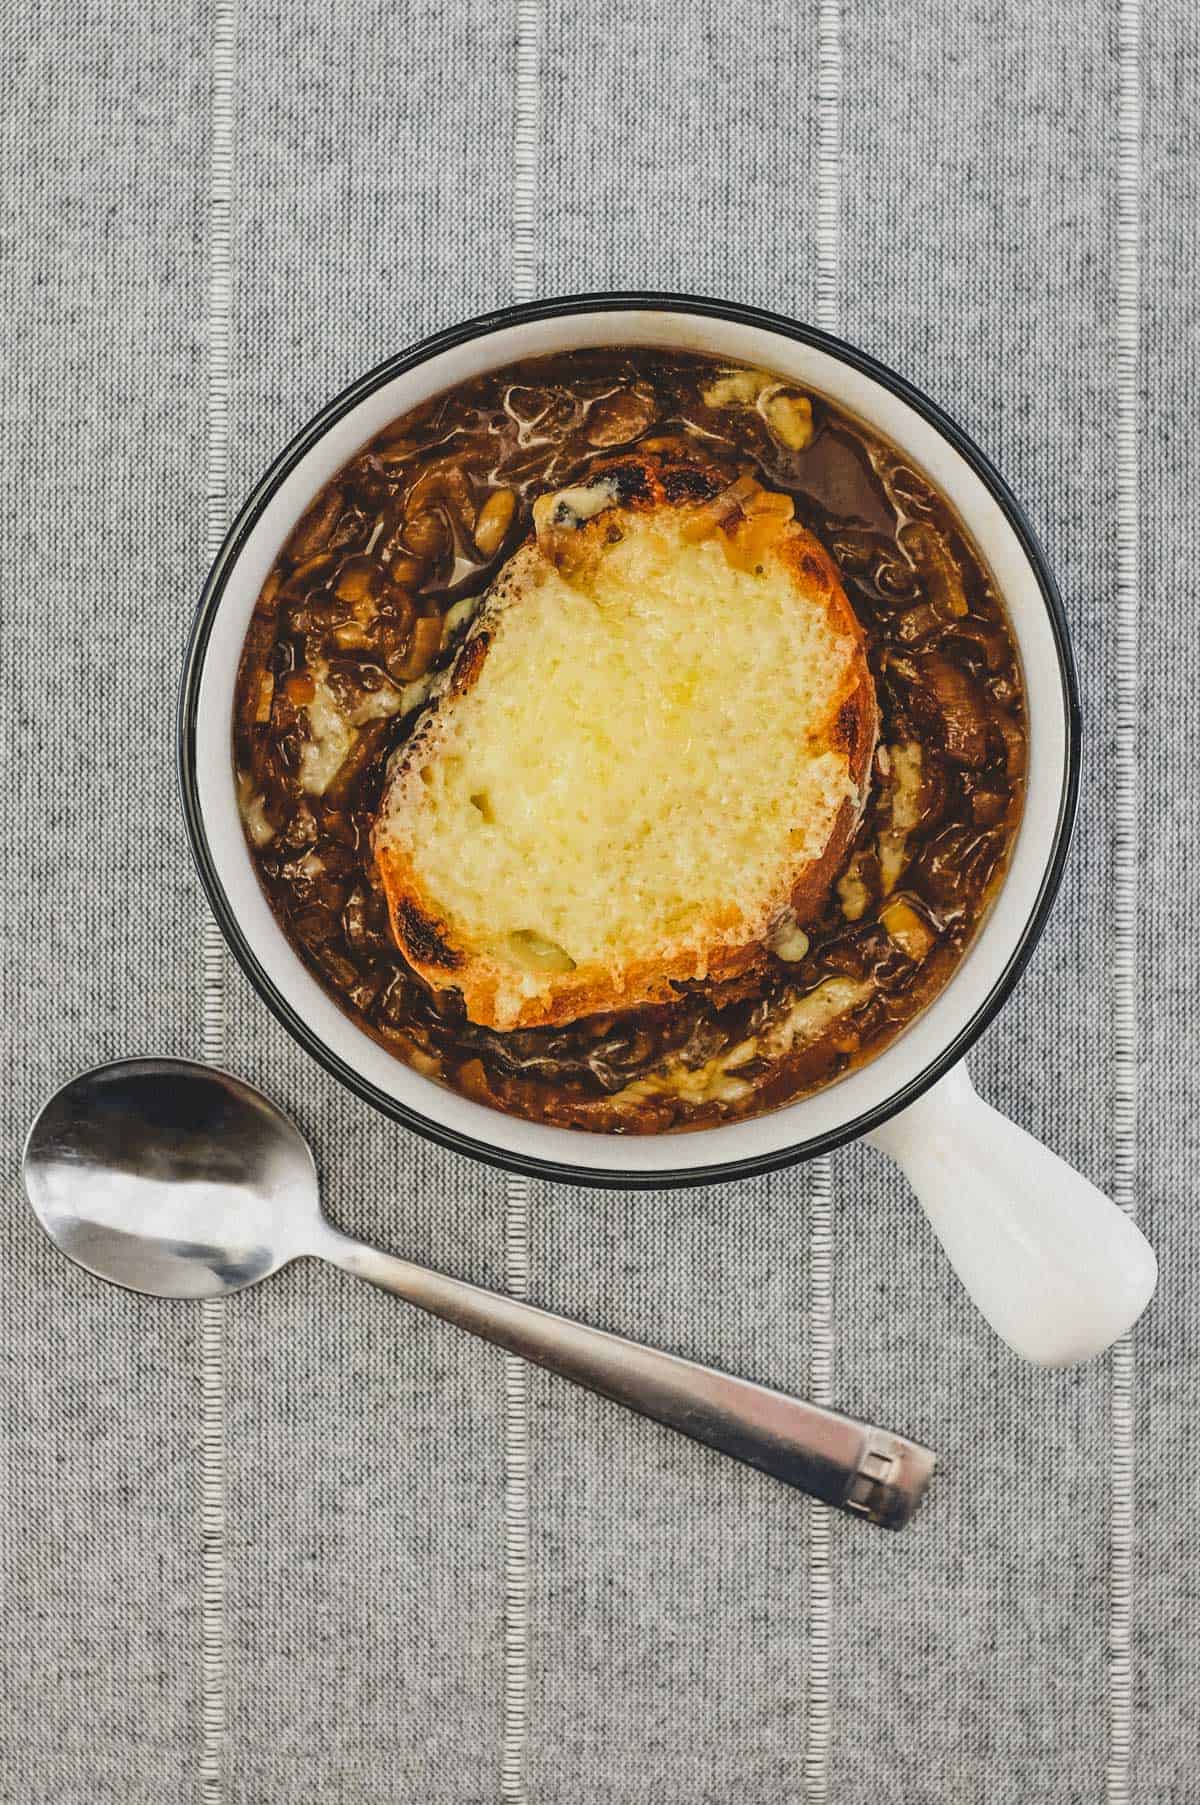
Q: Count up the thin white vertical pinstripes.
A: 4